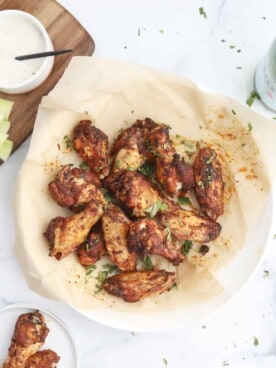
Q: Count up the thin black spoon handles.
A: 1